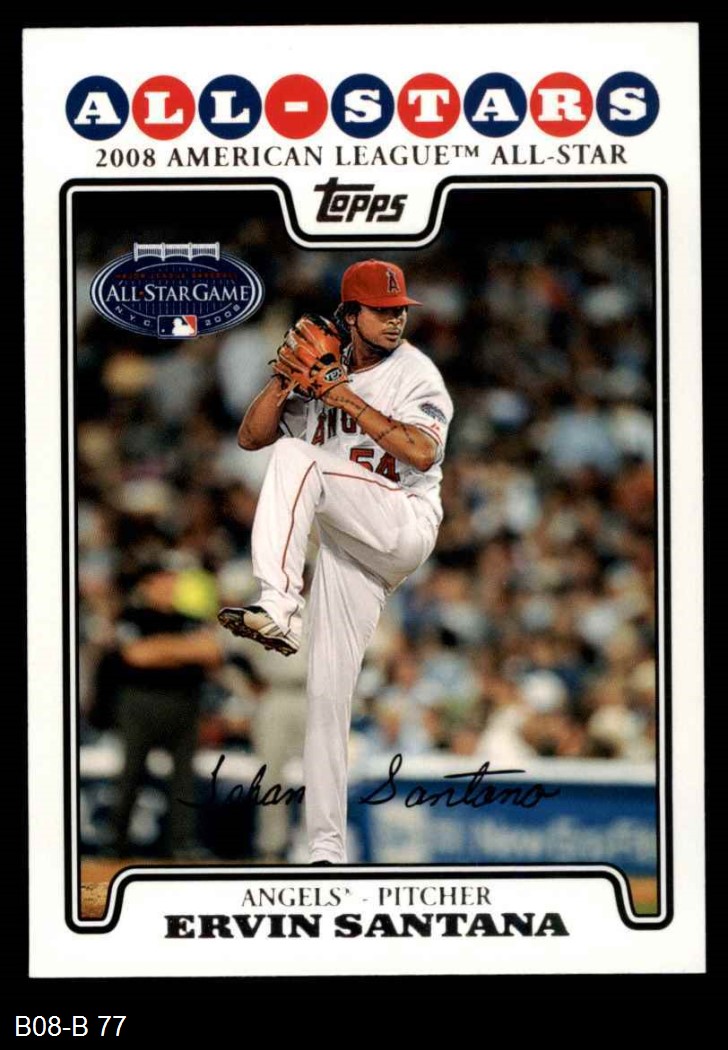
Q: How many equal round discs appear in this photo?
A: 9